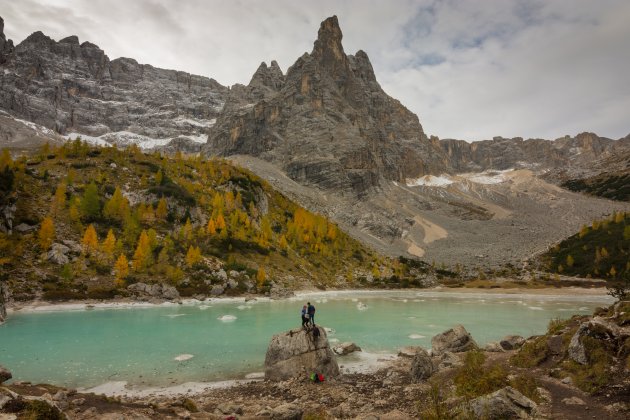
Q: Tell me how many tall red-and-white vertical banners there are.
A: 0